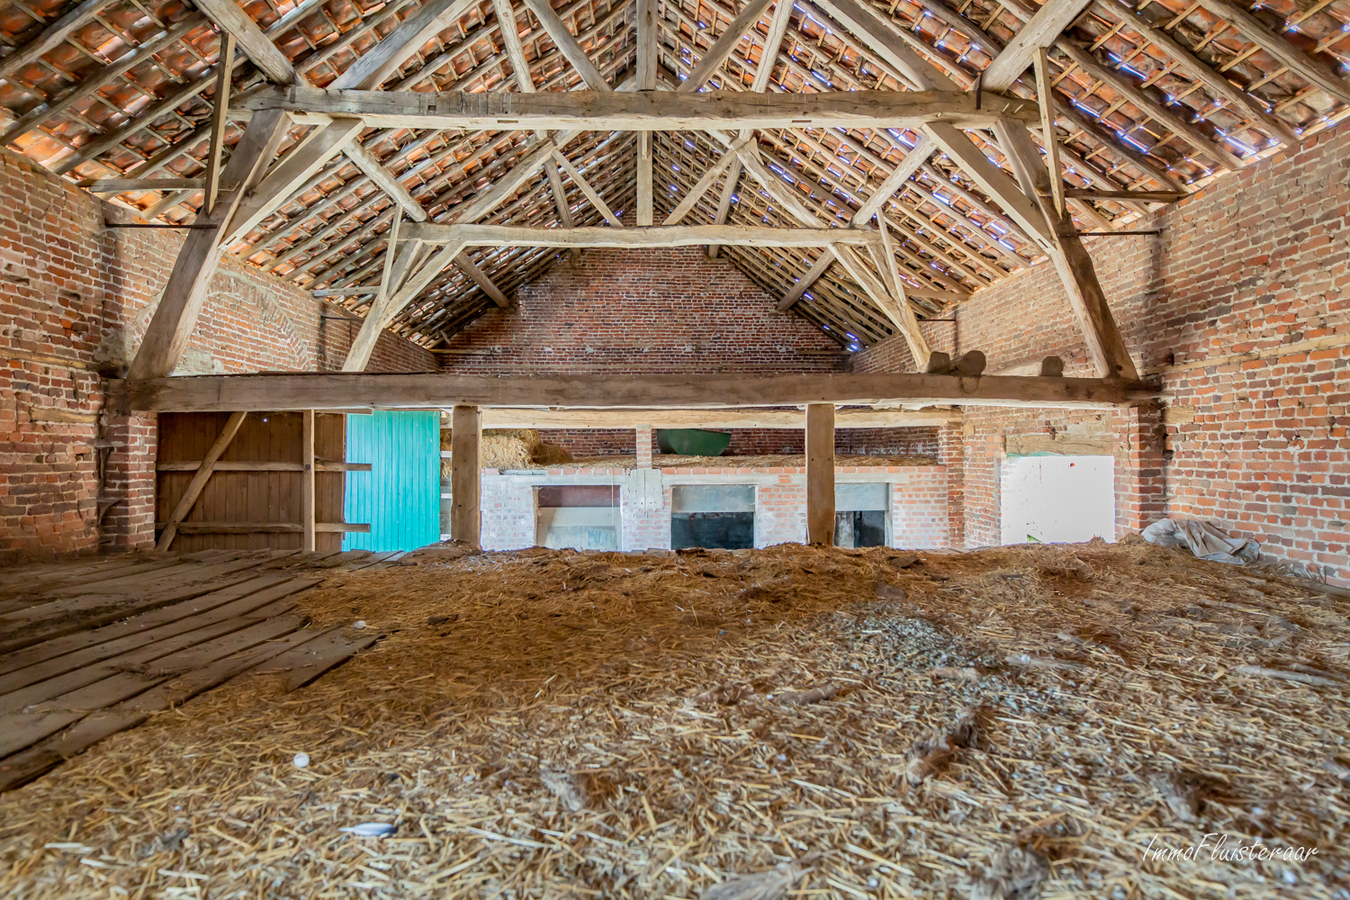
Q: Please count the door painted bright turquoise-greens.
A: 1